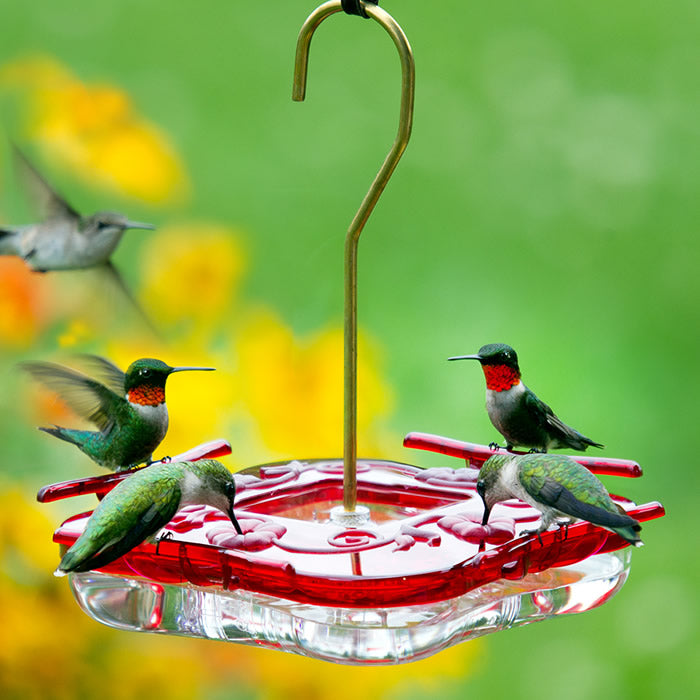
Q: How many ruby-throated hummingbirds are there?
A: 2